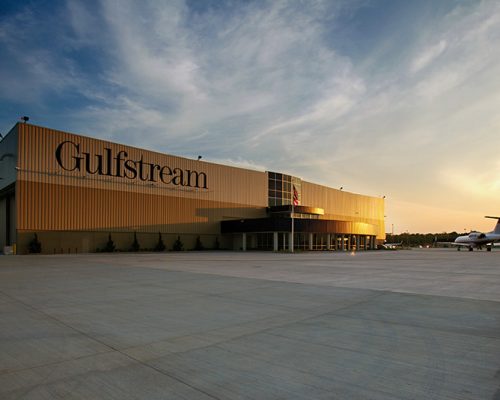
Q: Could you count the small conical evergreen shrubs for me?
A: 7